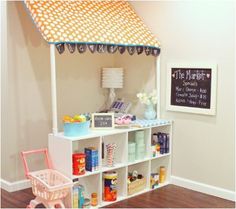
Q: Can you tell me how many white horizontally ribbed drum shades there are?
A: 1